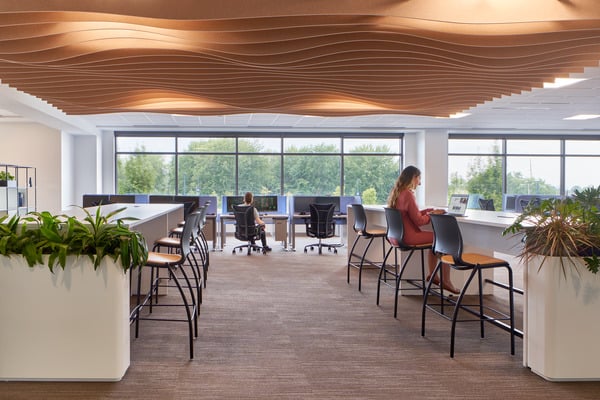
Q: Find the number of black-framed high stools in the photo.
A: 7